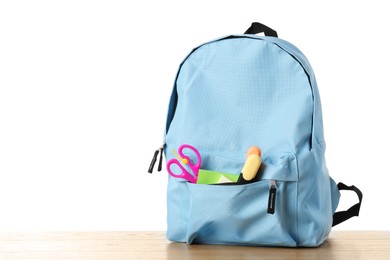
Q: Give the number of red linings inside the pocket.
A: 0